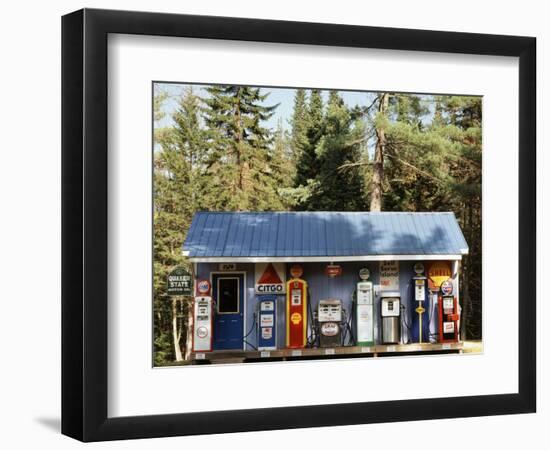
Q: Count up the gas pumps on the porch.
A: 8